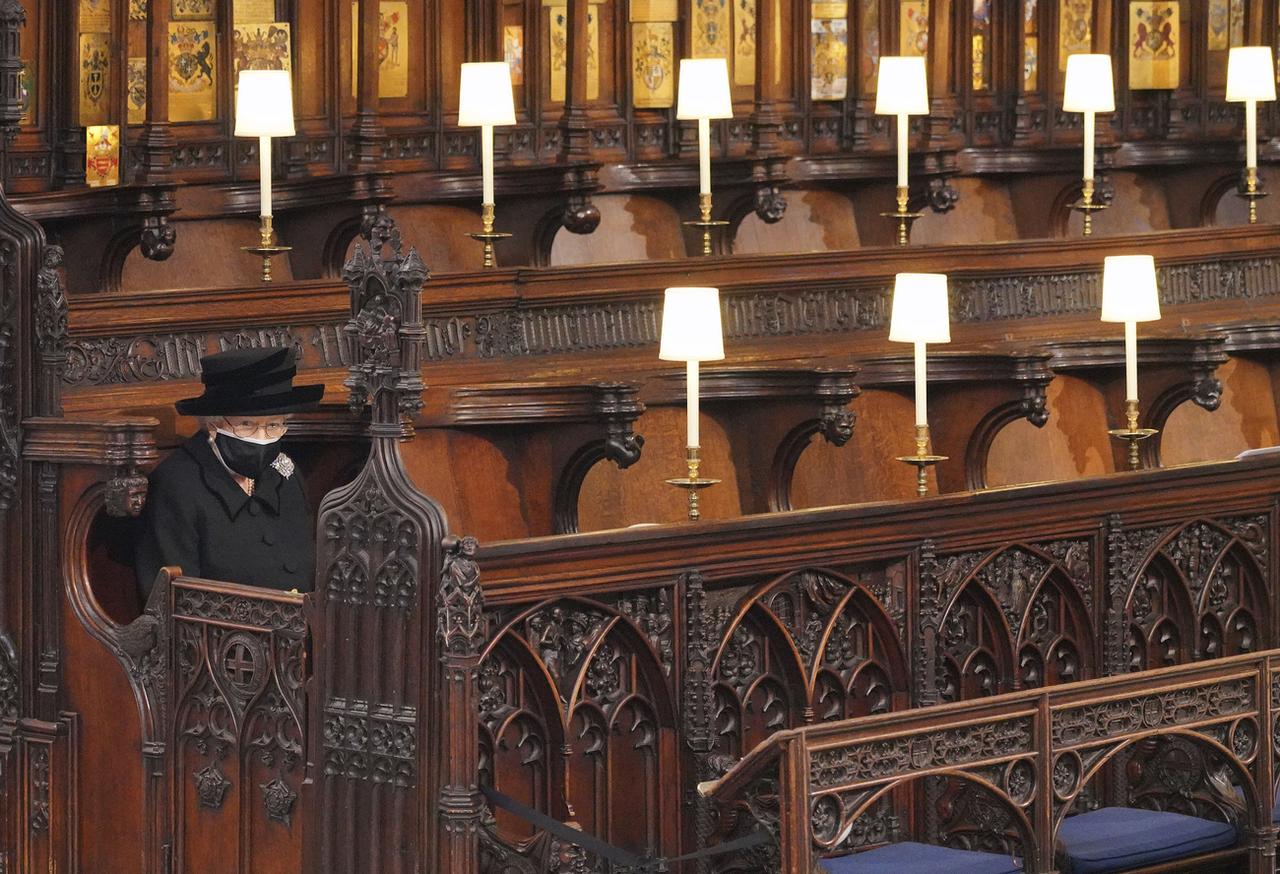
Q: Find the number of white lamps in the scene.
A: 9